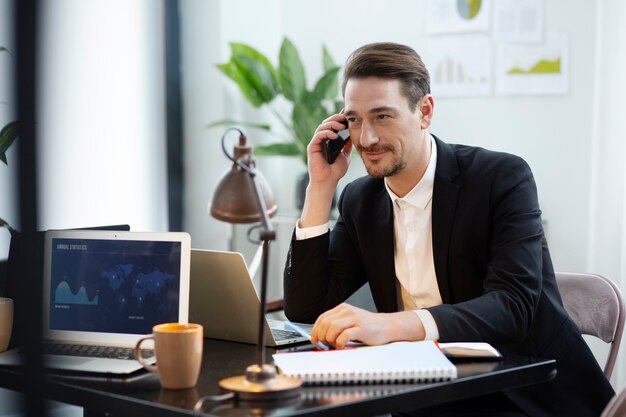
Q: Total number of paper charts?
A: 4